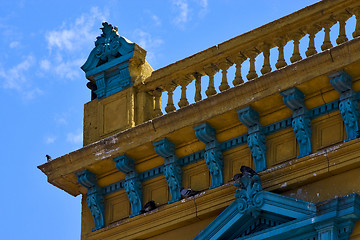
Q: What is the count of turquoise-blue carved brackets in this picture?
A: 7